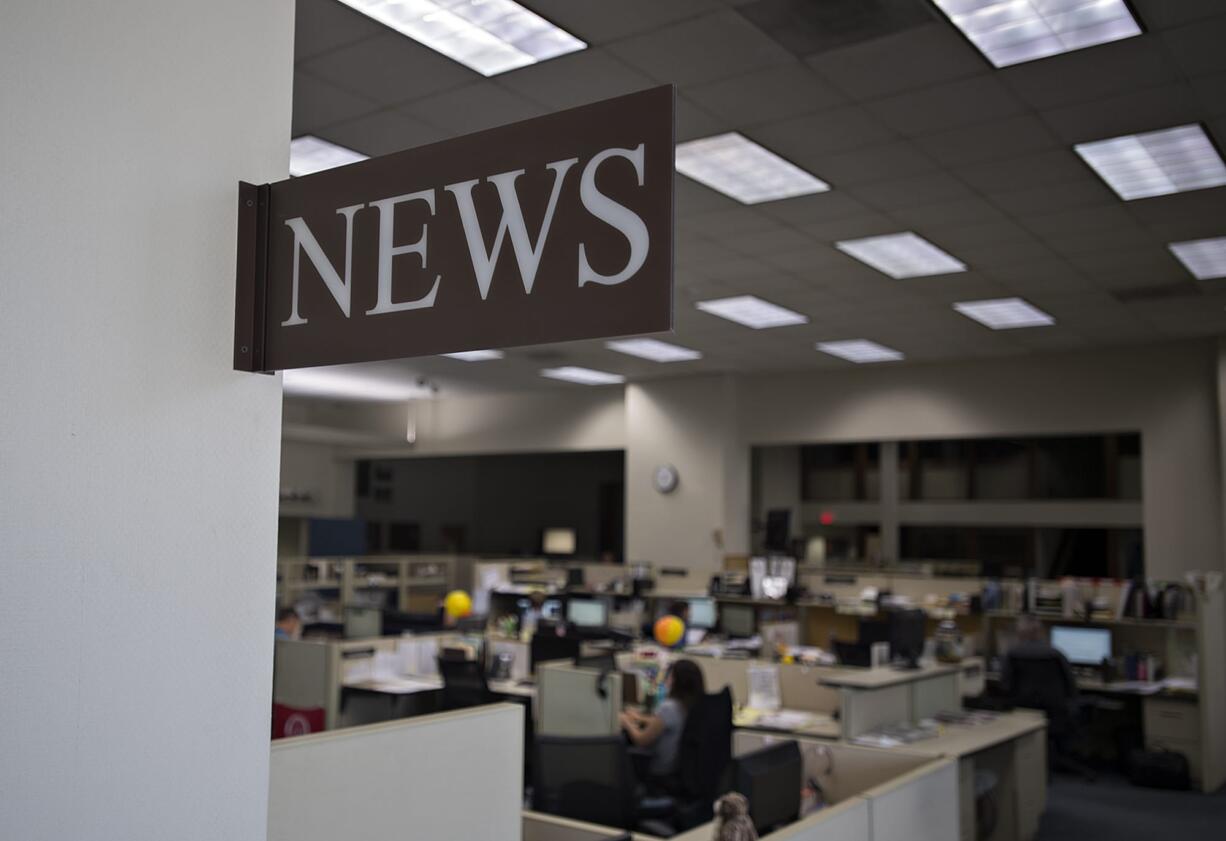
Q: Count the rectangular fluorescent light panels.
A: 13